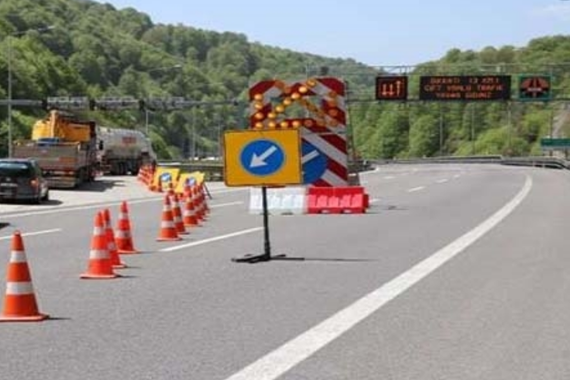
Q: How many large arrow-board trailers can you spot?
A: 1